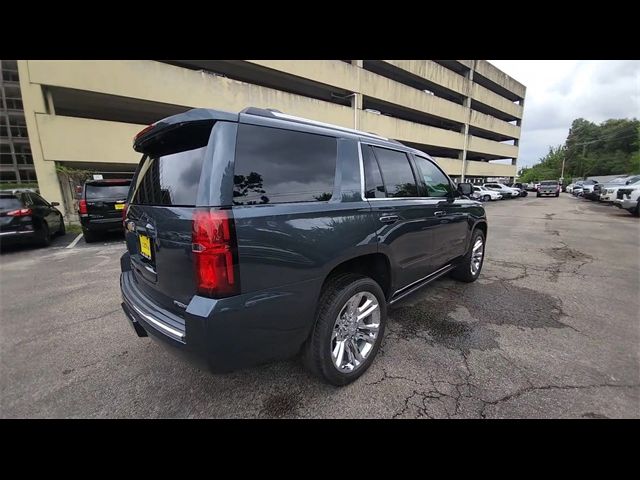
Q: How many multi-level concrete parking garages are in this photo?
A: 1